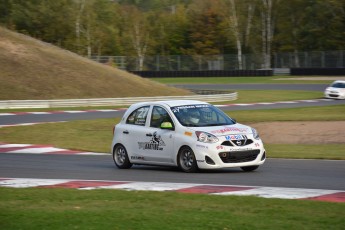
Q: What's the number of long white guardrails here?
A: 1